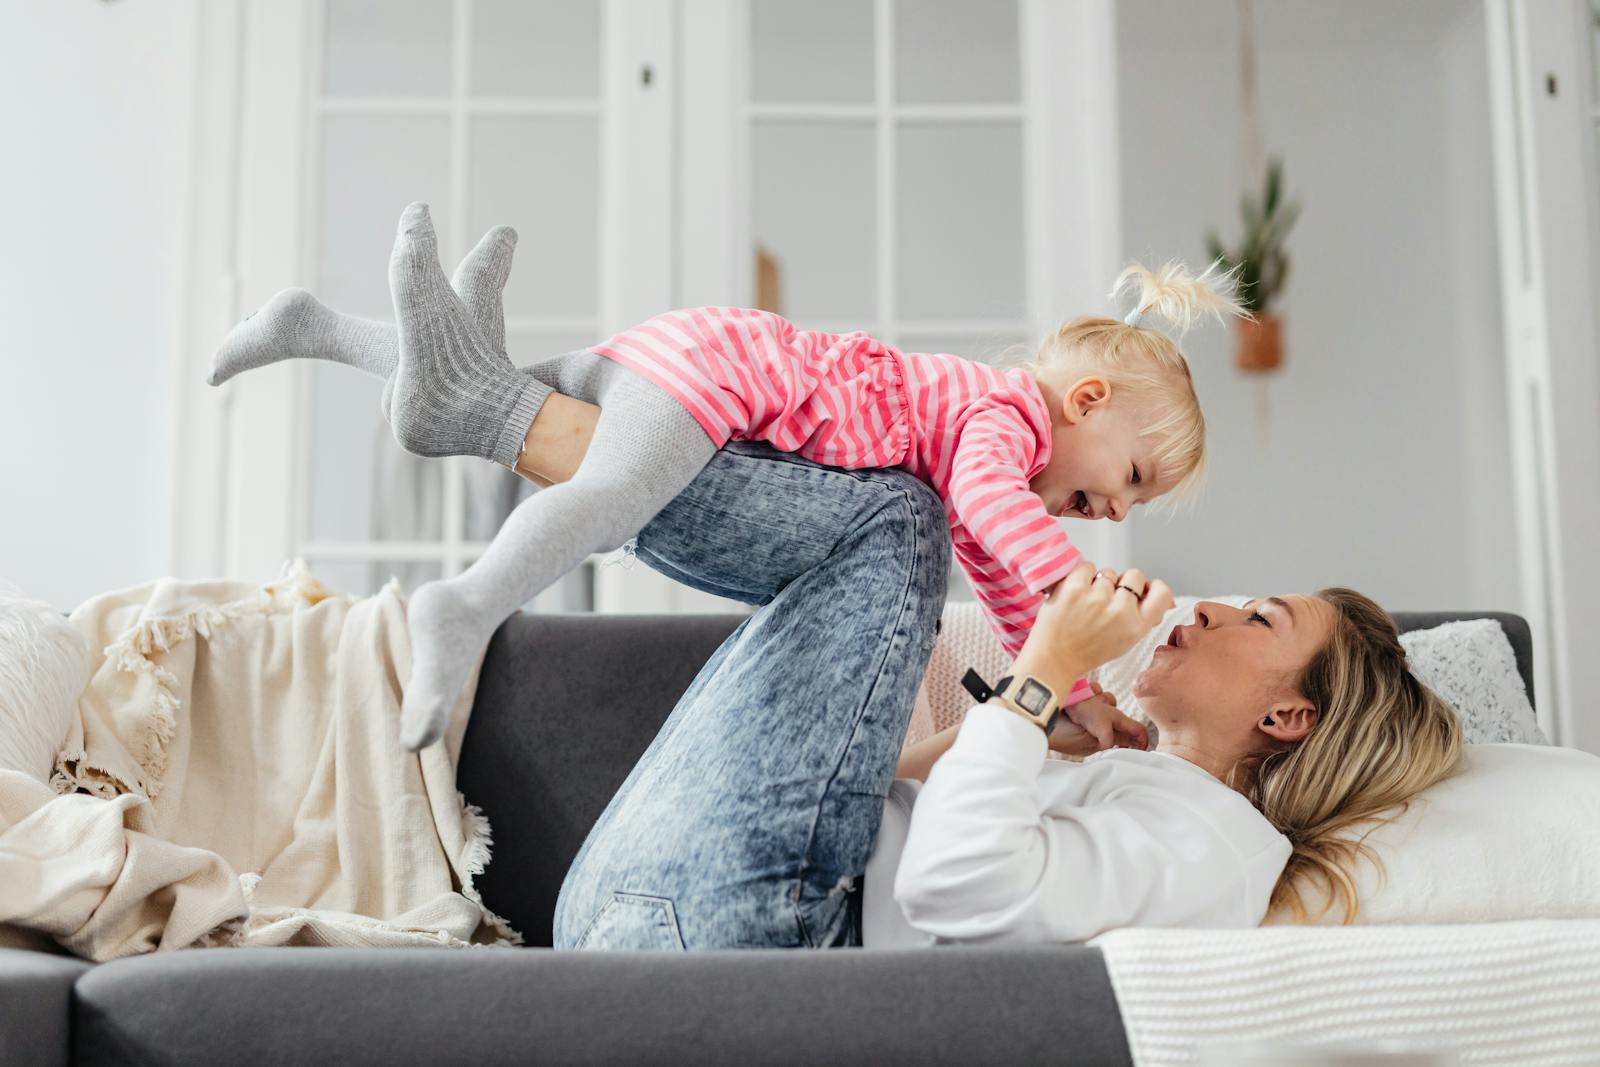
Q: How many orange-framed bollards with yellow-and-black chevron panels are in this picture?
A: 0